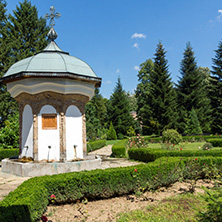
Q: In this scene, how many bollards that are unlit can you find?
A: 0